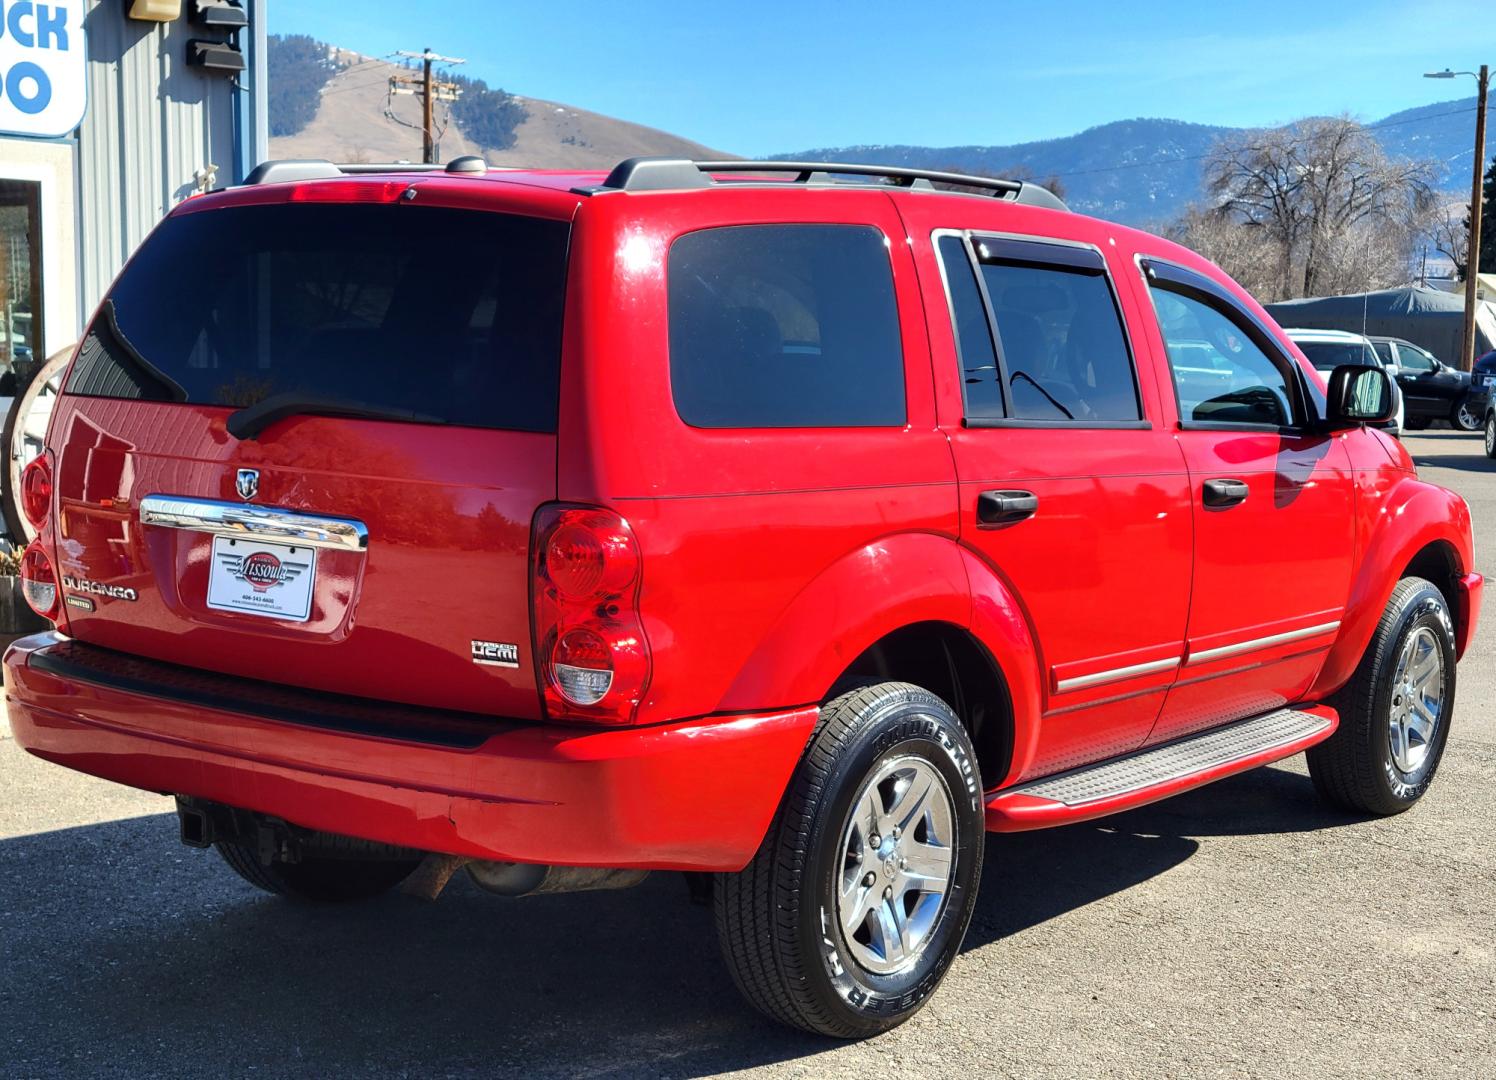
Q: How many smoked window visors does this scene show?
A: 2